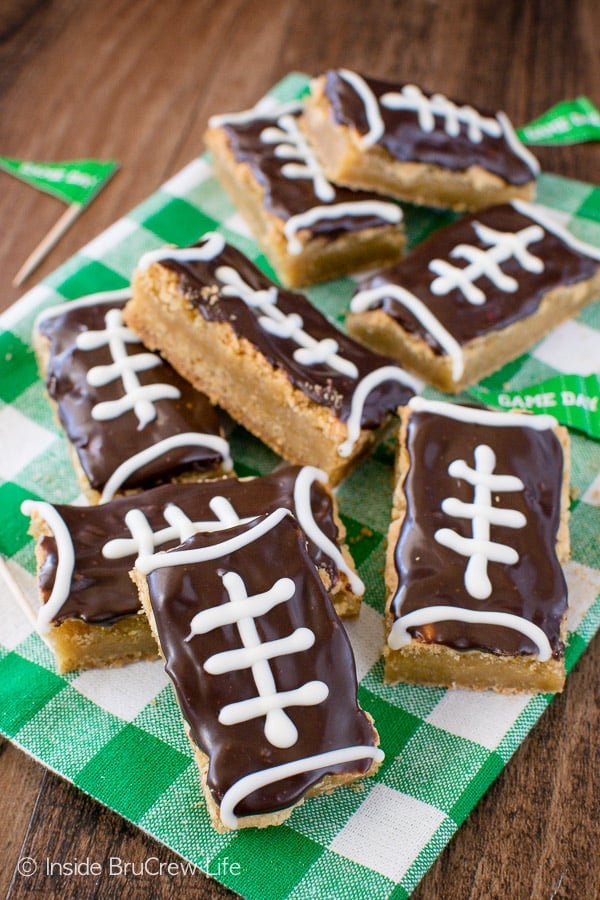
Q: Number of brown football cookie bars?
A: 8